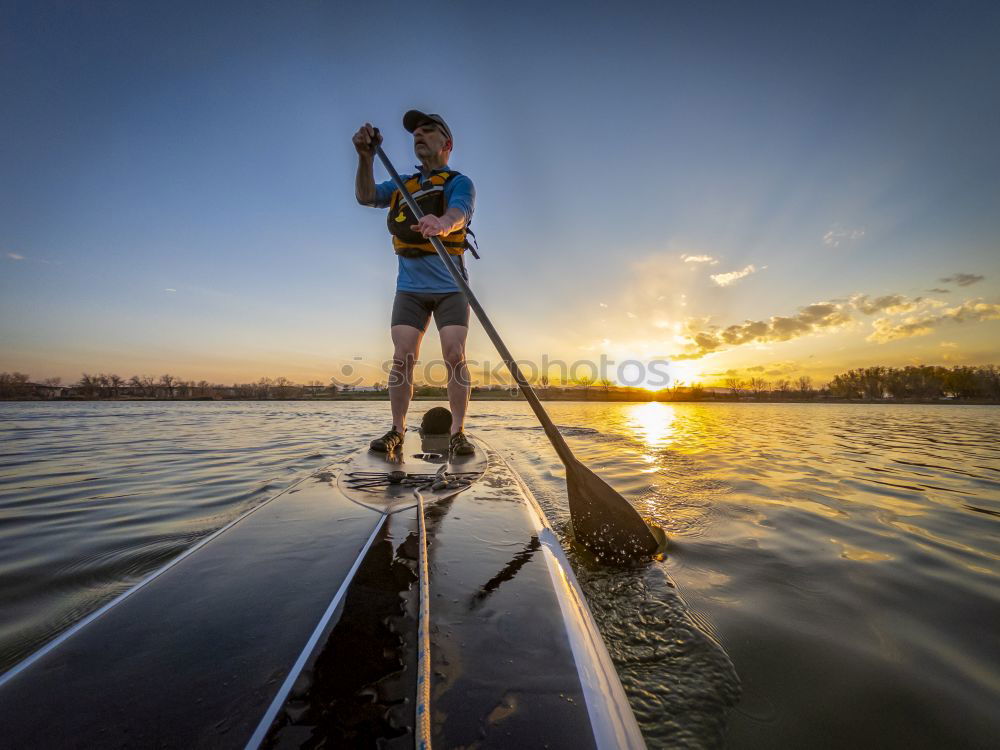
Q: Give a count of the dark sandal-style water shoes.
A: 2